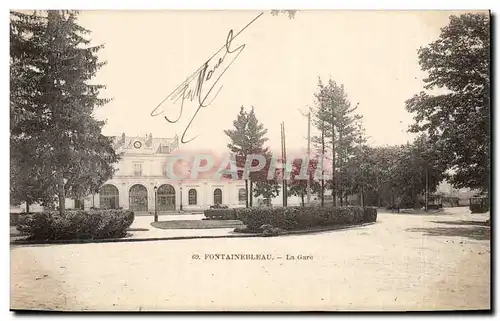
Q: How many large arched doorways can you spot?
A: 3